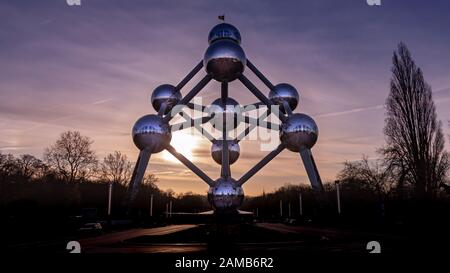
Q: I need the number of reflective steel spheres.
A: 9